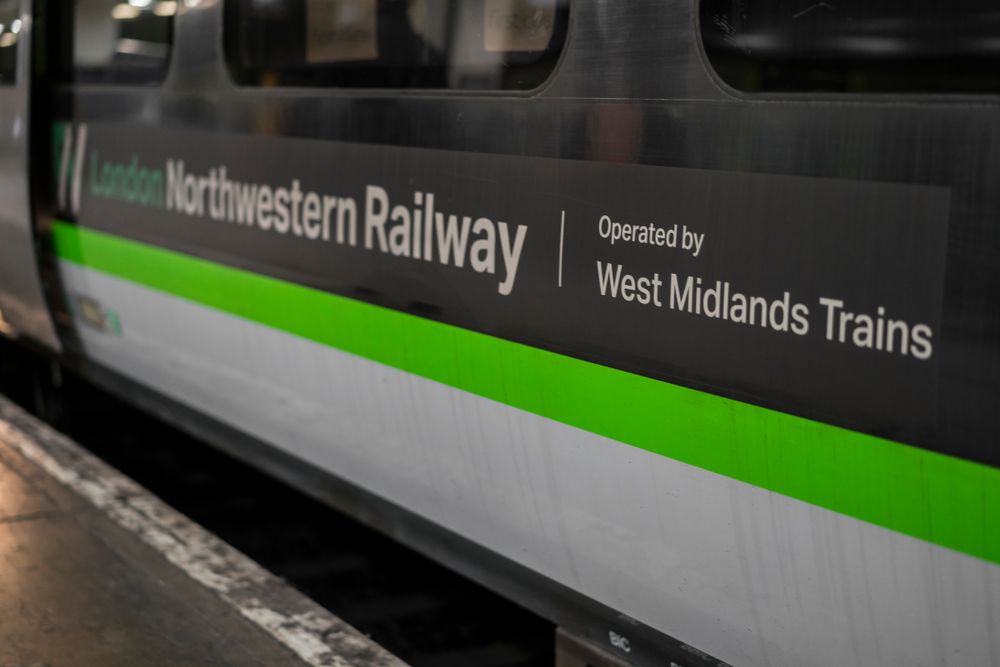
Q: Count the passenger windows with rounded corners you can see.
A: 3